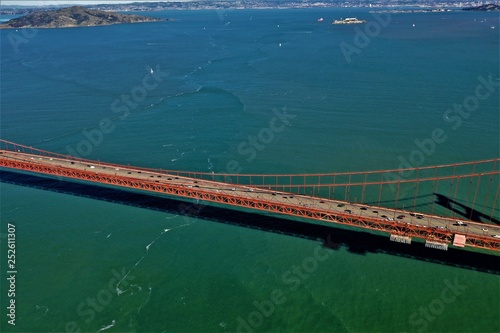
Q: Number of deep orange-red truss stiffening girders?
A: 1